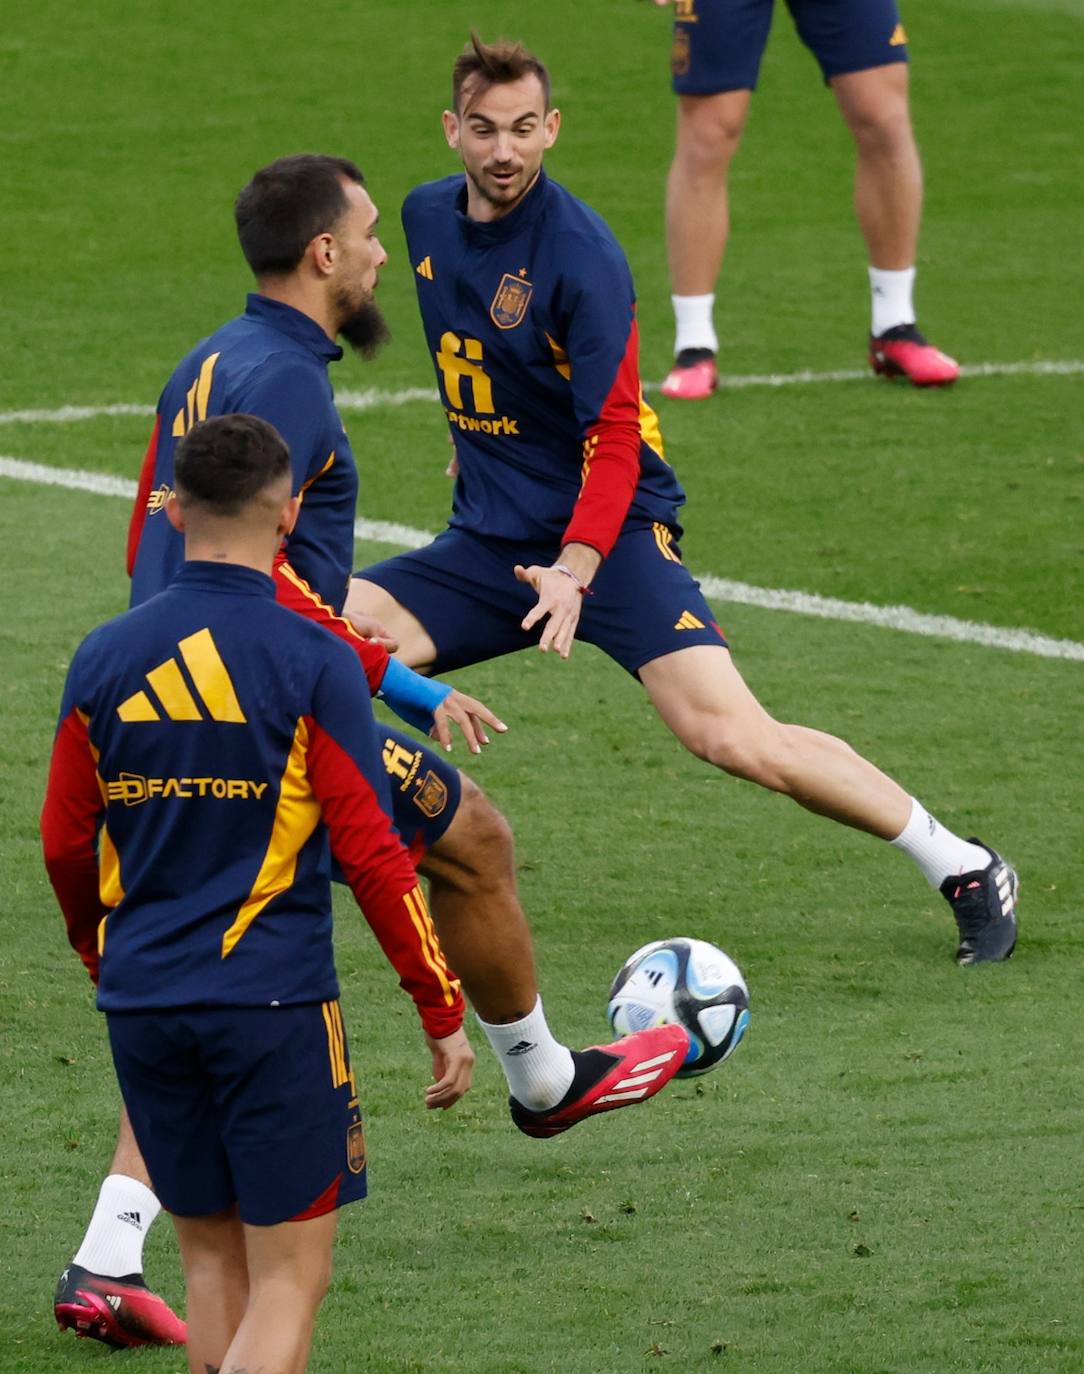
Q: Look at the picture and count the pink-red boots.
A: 4